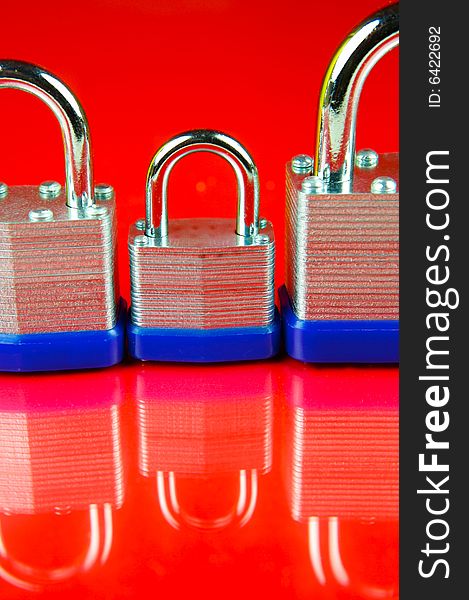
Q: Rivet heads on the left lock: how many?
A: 5